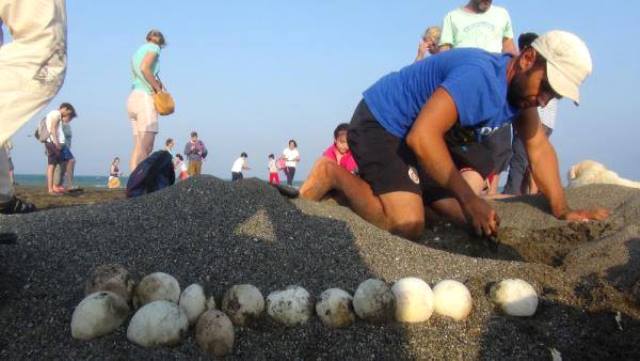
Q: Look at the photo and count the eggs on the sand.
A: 13